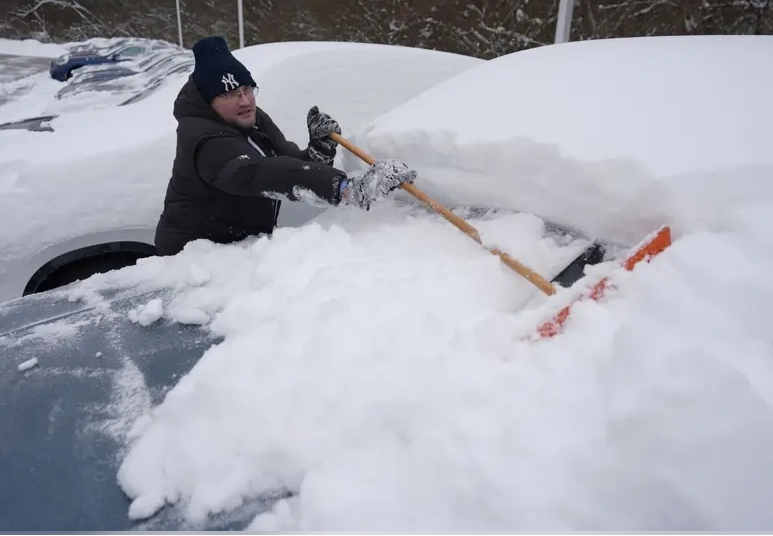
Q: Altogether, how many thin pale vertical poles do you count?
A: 3